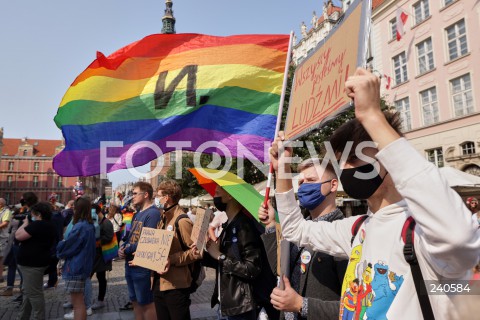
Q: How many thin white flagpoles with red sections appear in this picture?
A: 1